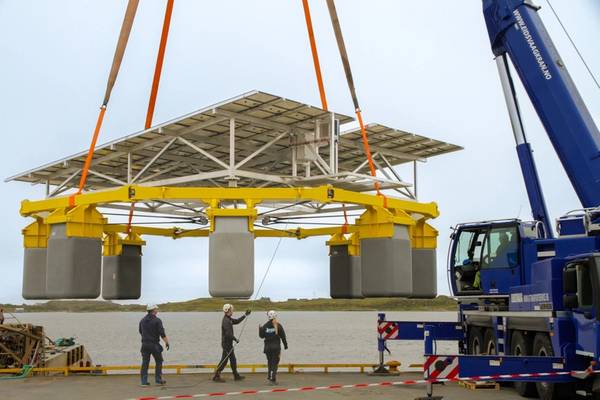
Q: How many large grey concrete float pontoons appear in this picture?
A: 7